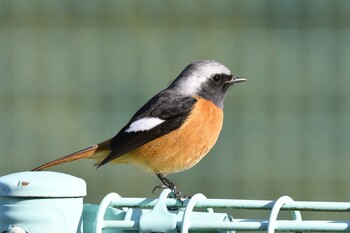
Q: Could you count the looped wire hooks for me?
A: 3